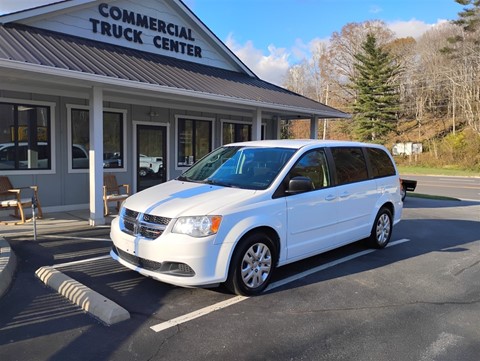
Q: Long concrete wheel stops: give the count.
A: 1